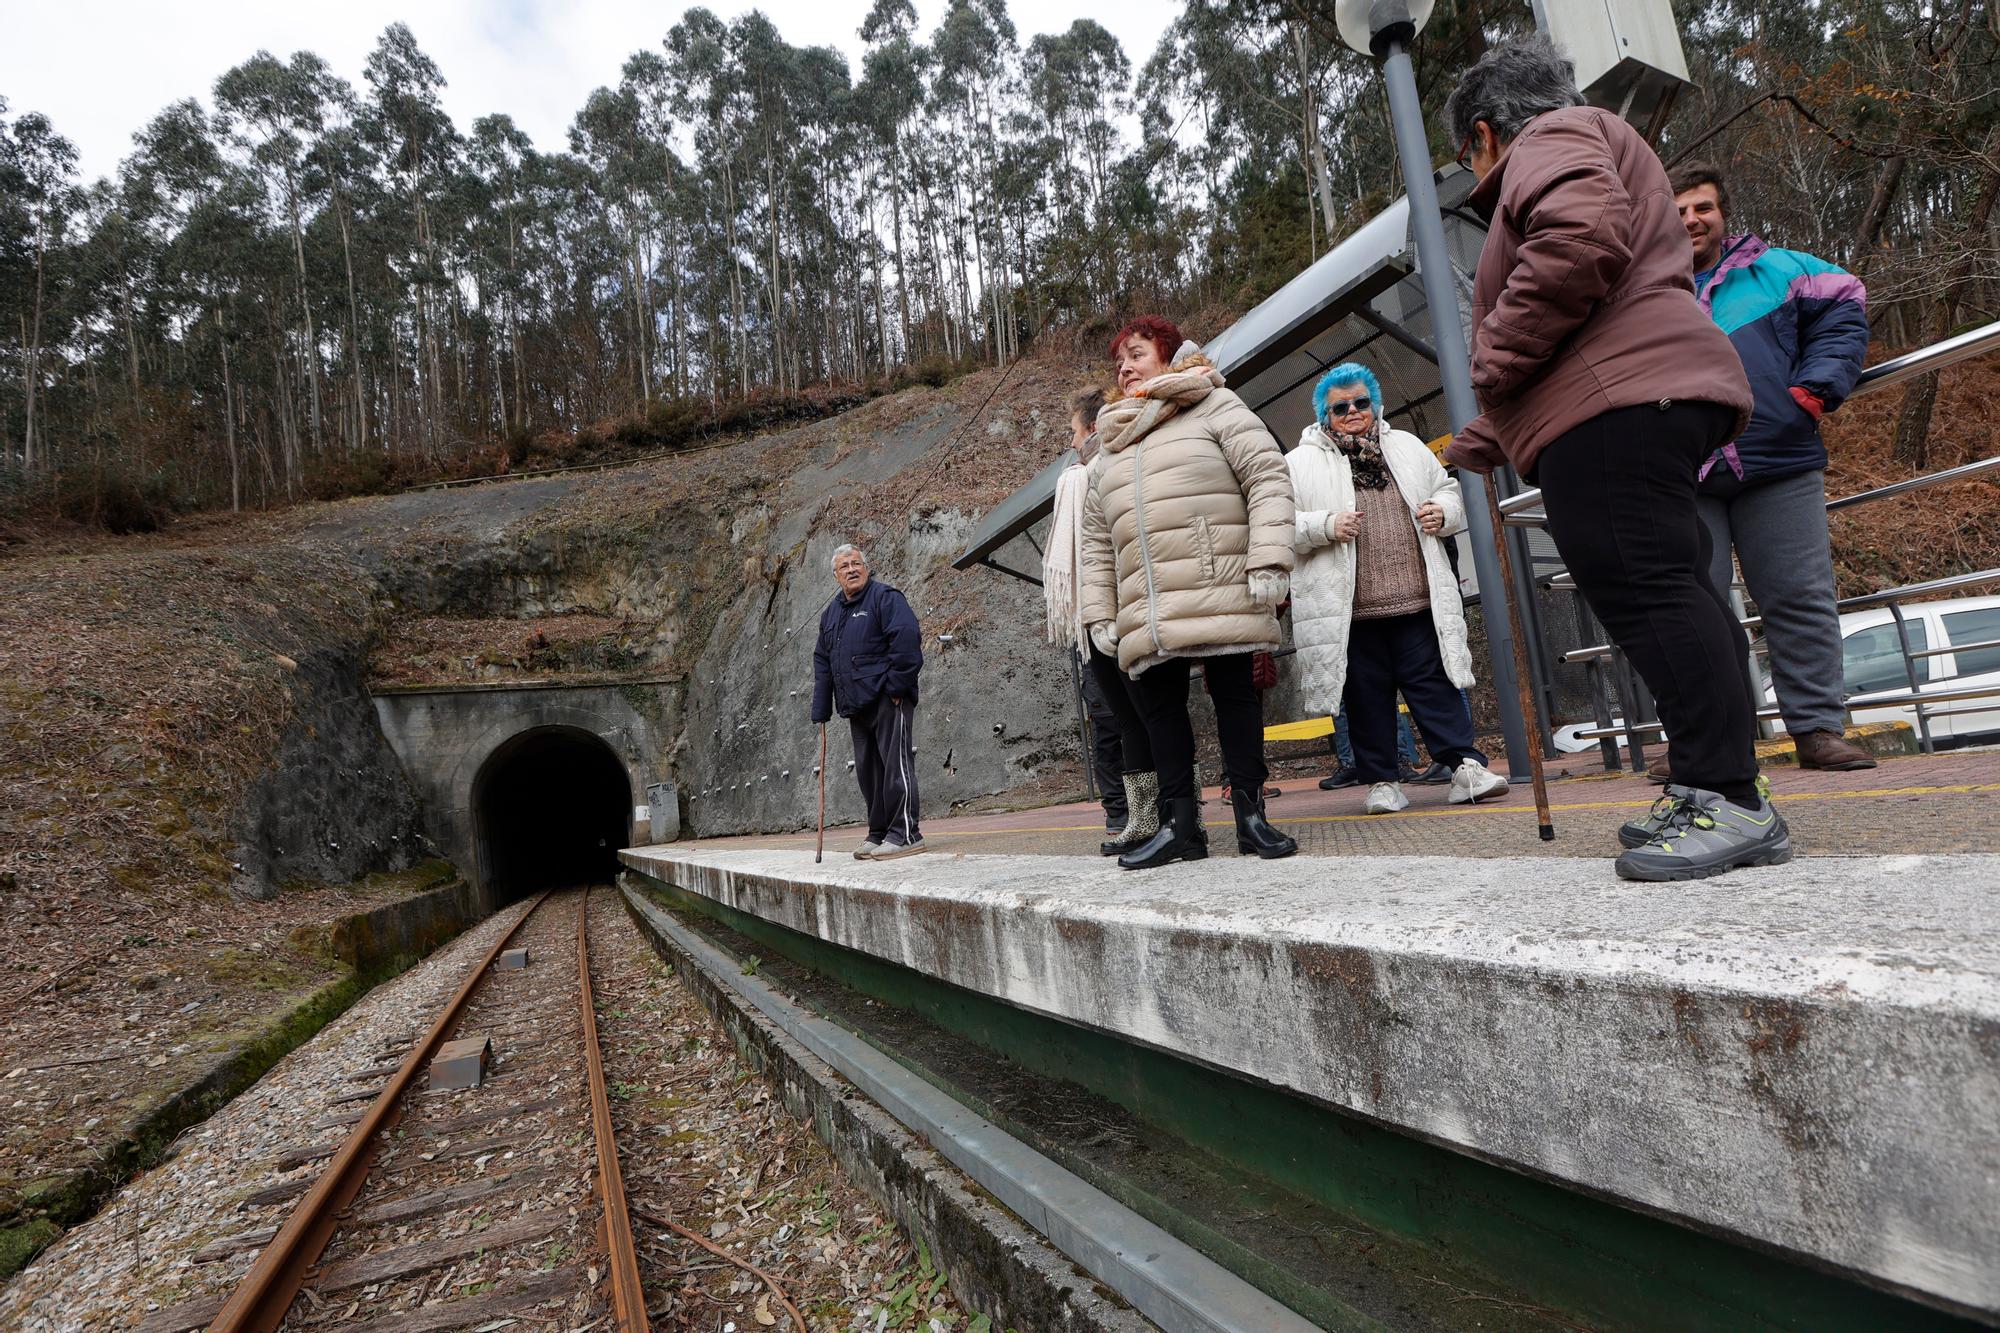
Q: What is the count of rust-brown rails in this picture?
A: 2